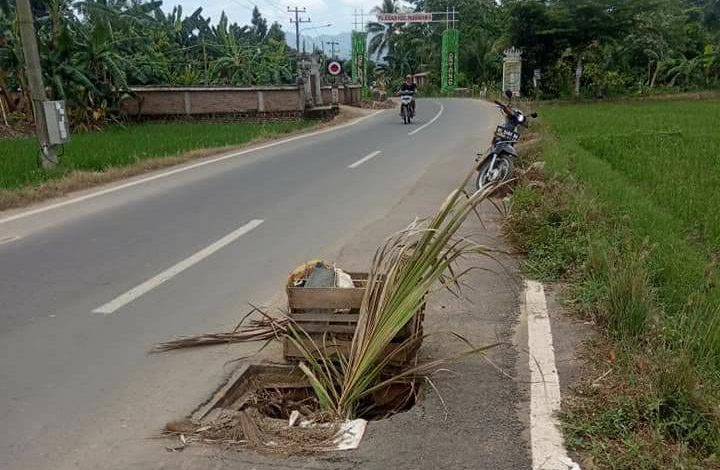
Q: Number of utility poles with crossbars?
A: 2